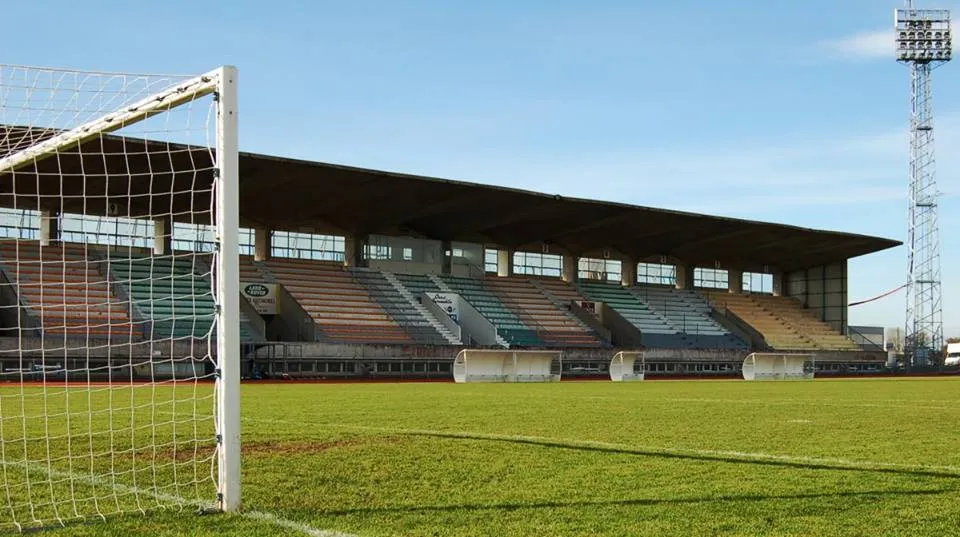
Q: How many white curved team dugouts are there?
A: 3